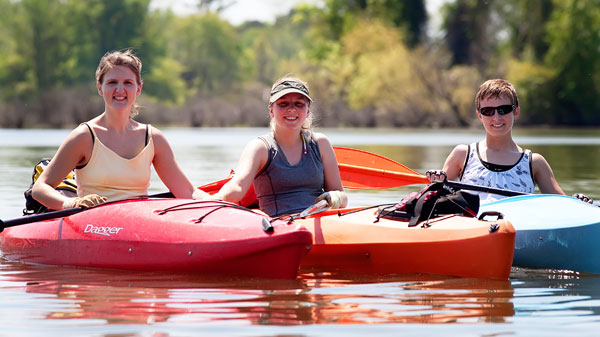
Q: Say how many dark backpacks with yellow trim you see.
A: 1